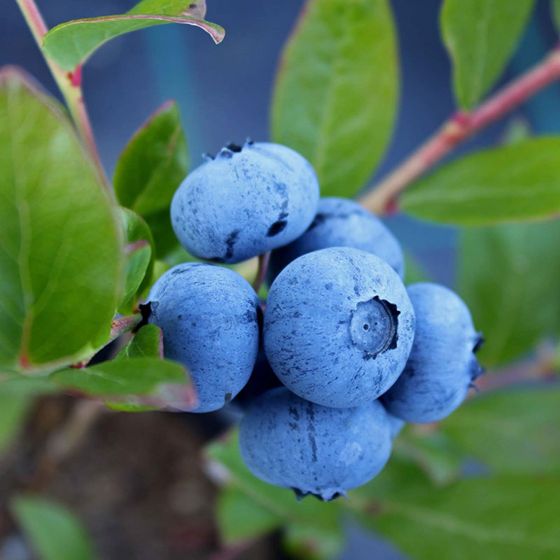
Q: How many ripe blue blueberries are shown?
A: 6